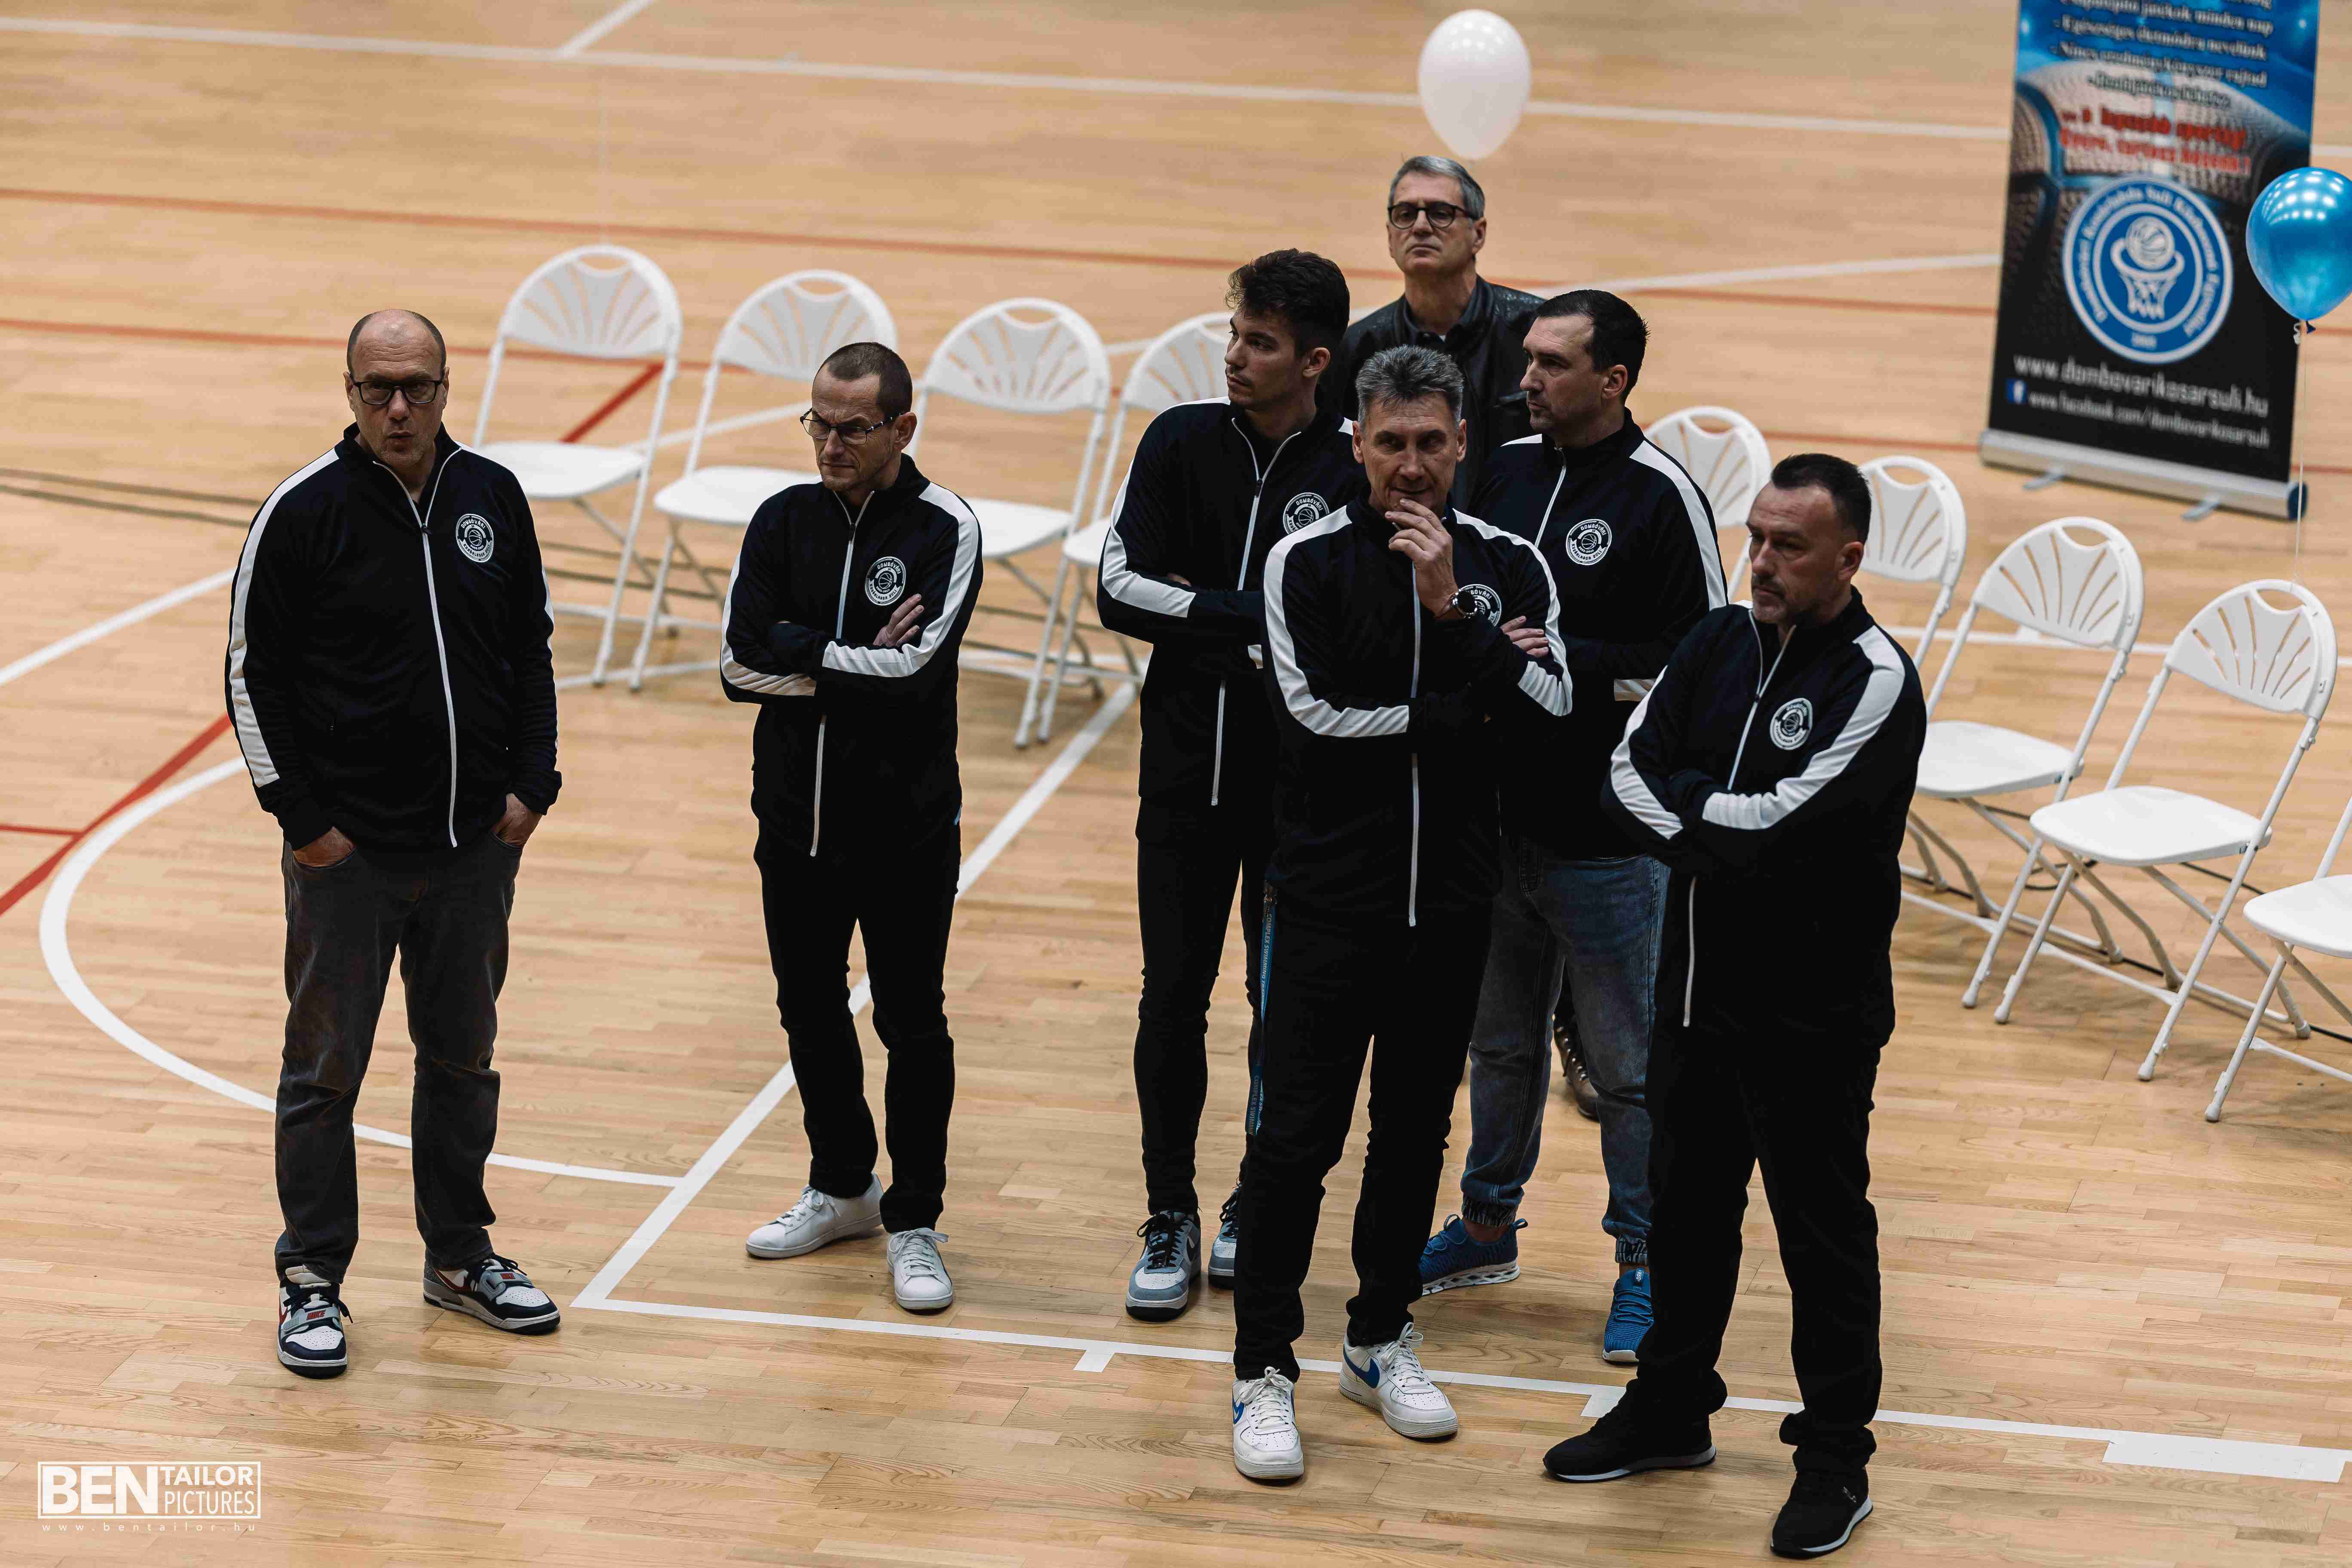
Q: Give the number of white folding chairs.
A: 9